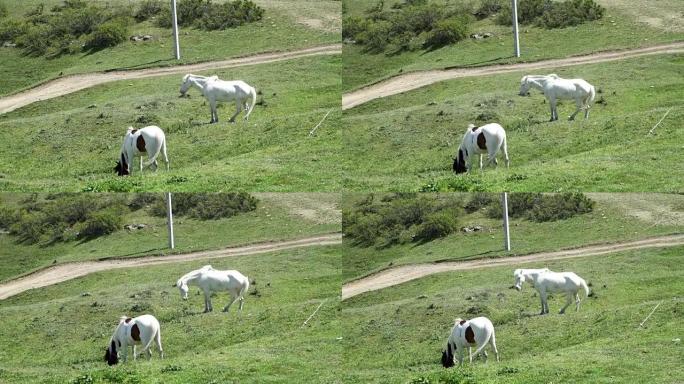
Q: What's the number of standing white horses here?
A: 4